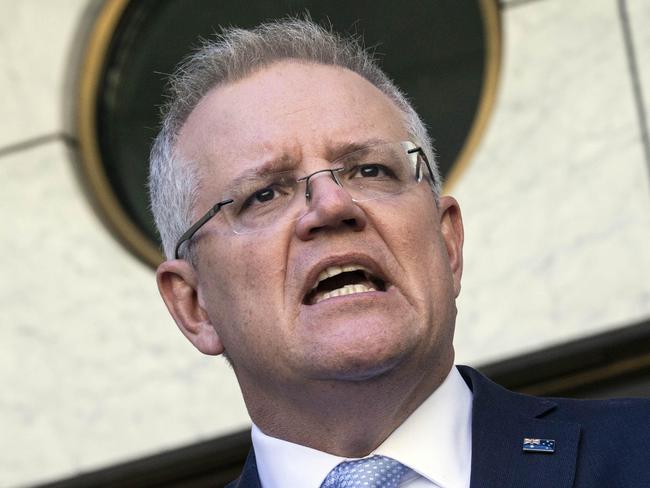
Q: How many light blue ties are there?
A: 1